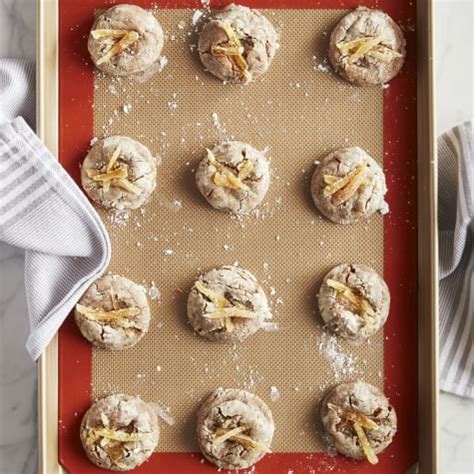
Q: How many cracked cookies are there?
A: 12